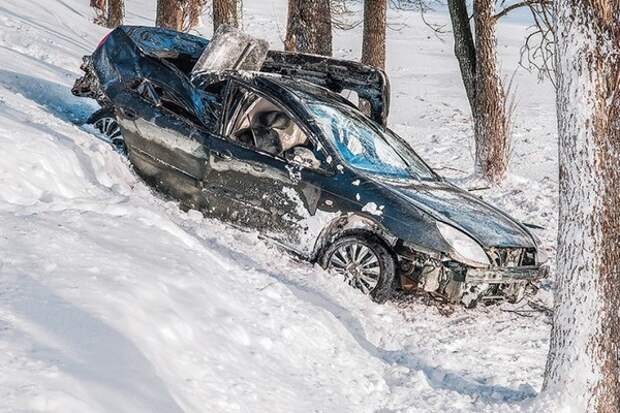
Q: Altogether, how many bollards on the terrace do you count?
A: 0